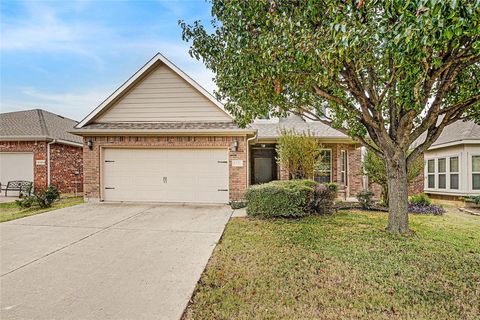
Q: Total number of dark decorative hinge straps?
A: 4